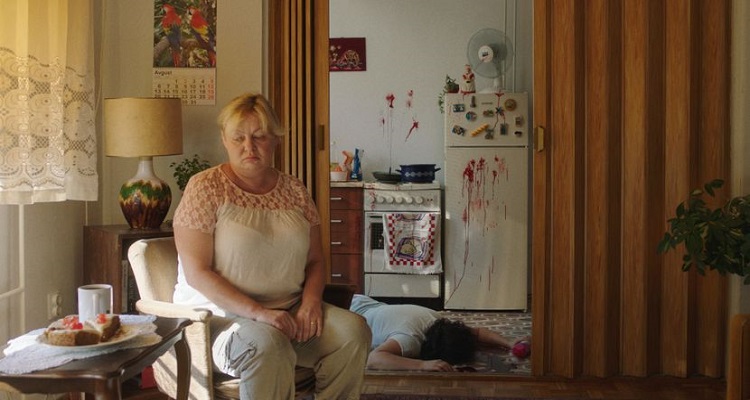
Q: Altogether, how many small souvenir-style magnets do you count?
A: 12